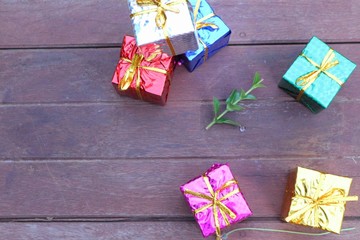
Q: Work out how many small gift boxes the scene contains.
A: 6